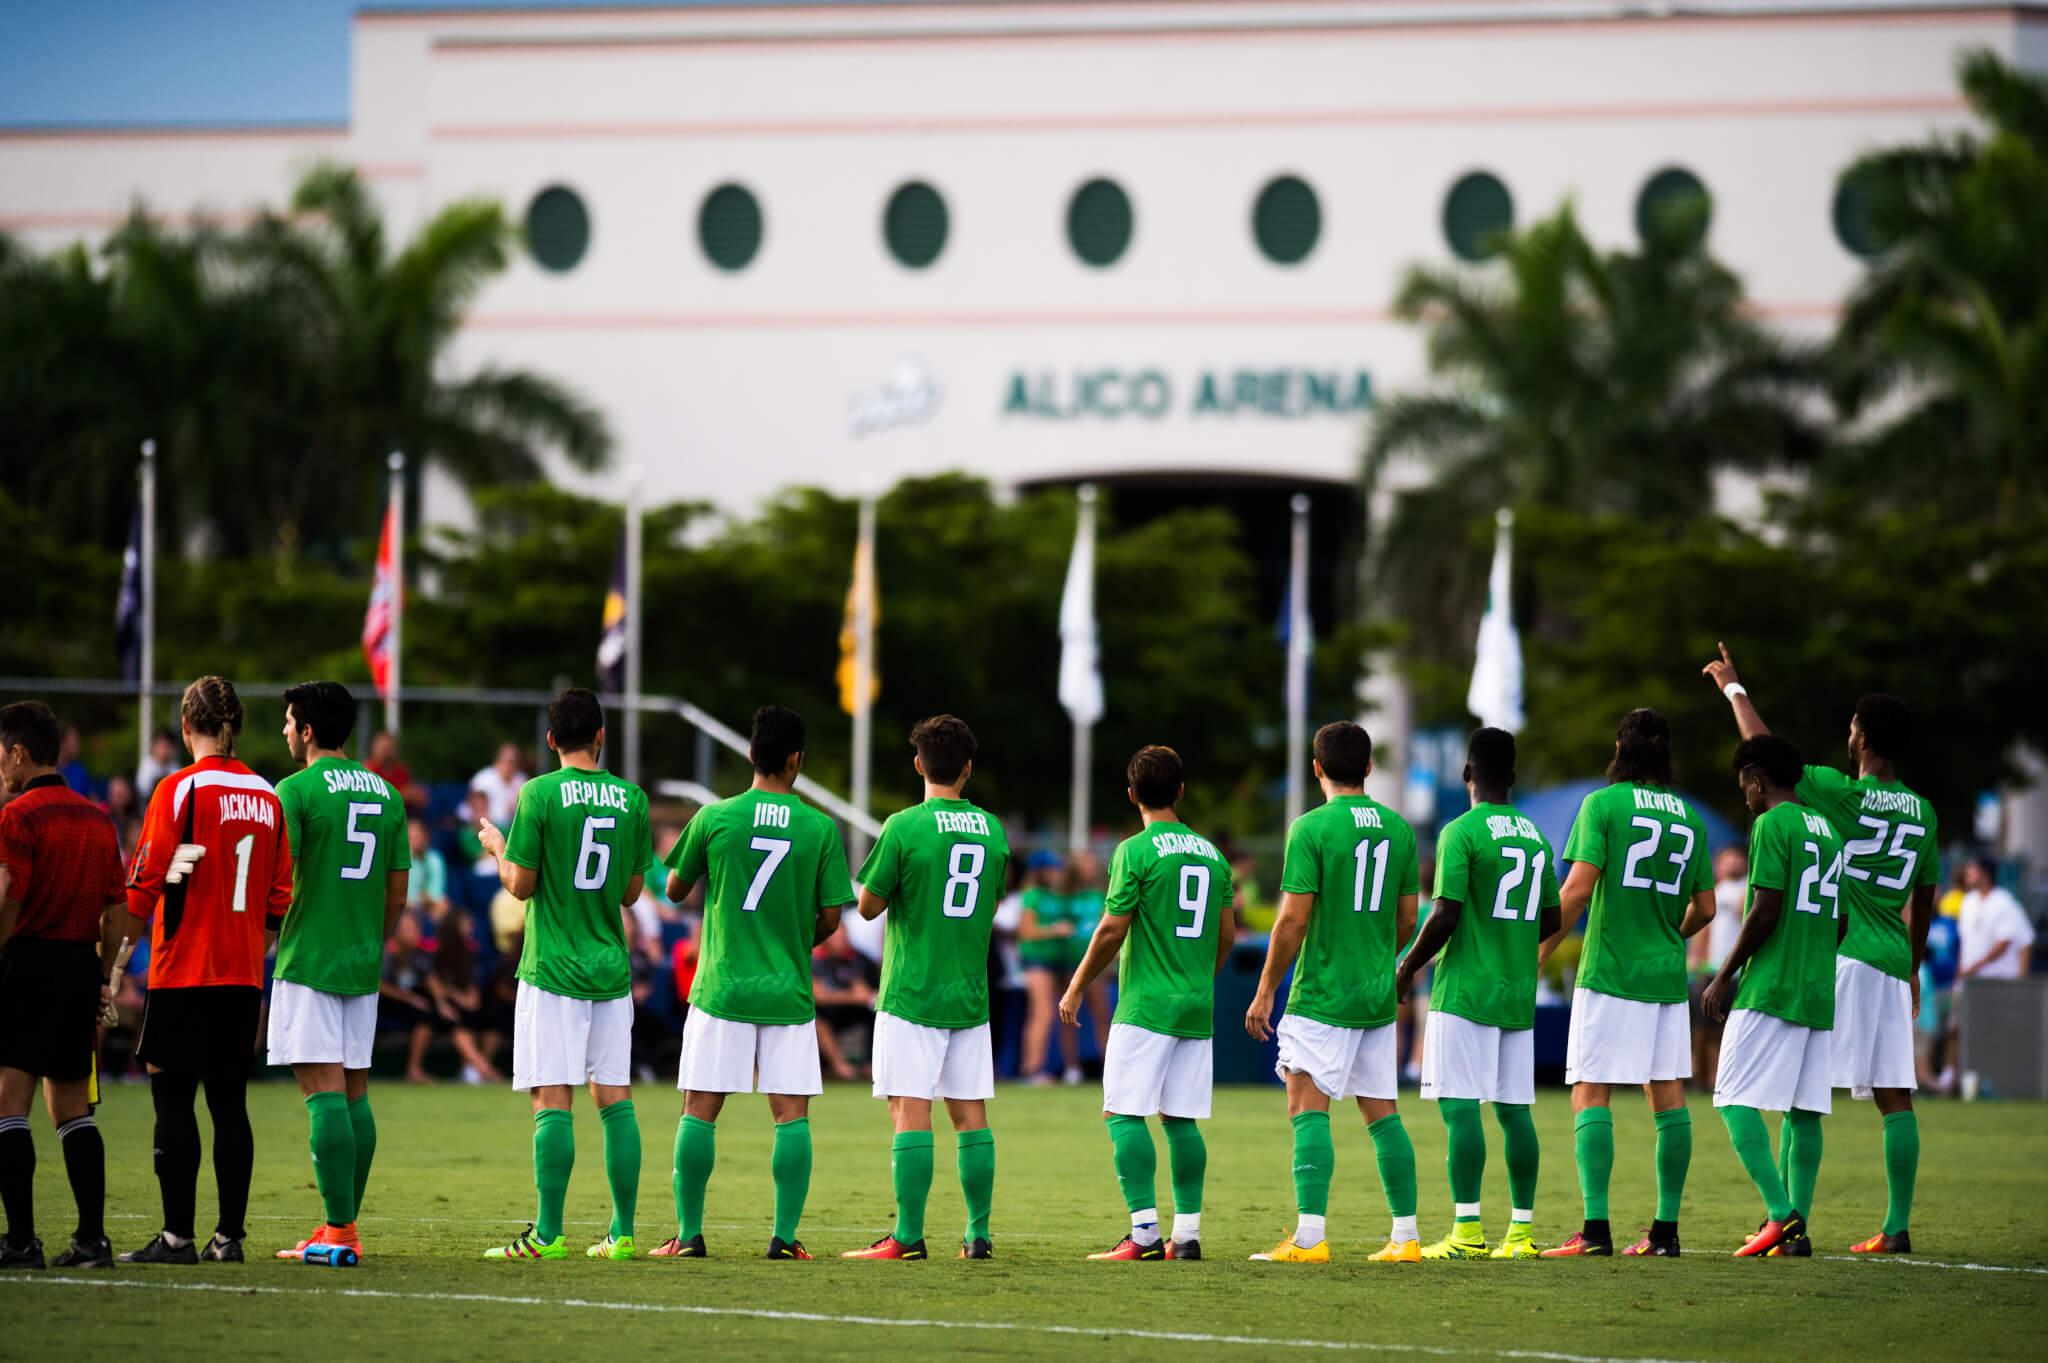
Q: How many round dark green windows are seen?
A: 8